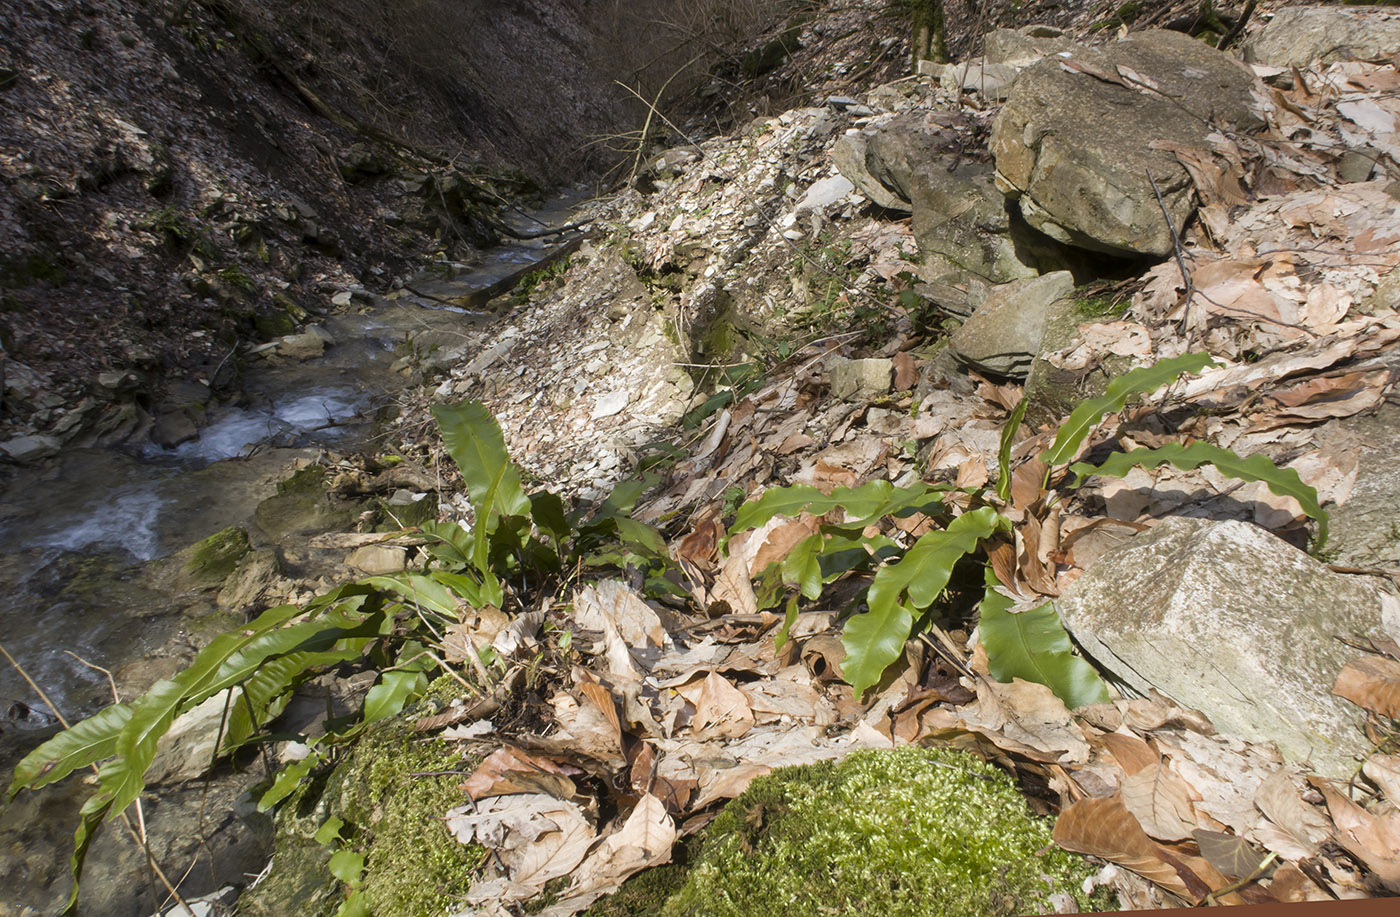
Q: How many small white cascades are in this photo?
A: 2